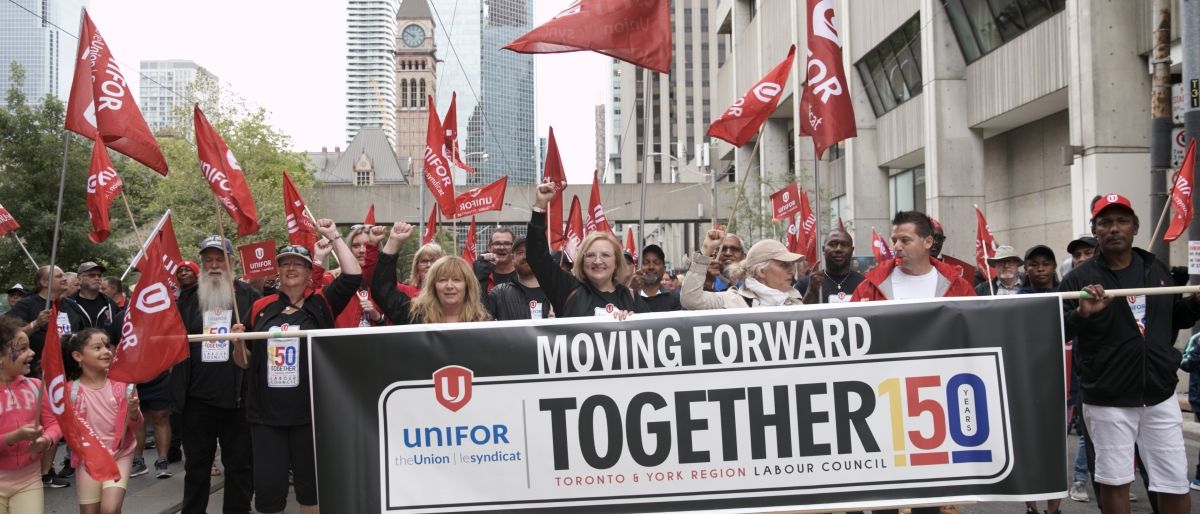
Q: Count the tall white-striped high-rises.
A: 1